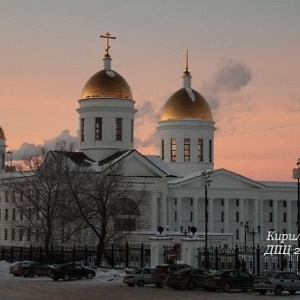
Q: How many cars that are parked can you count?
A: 8